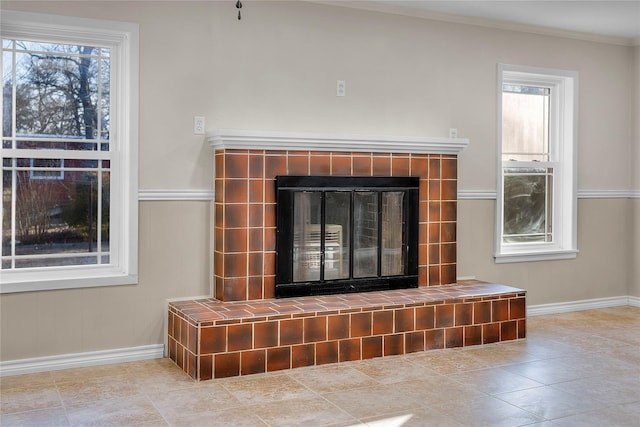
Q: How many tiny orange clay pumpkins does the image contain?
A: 0